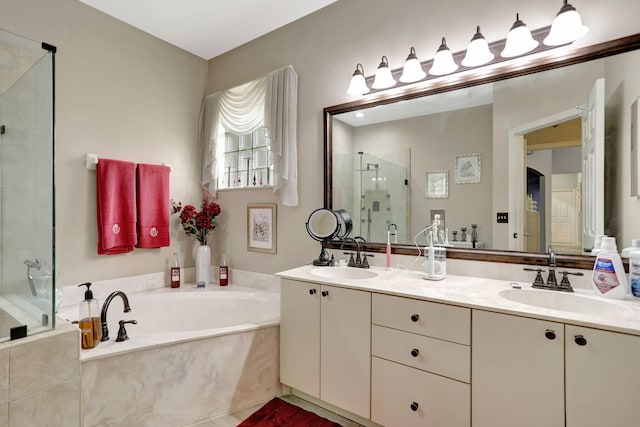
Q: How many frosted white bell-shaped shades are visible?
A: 7